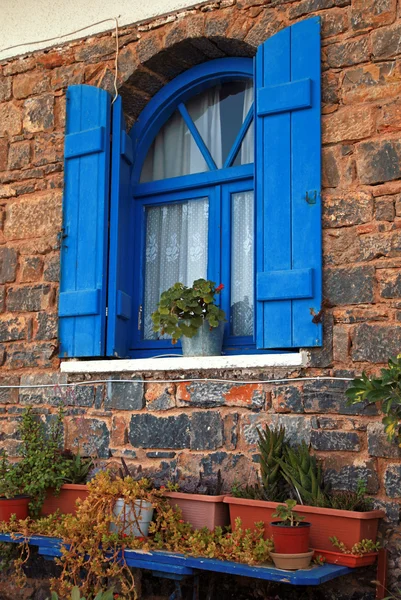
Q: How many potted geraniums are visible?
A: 1